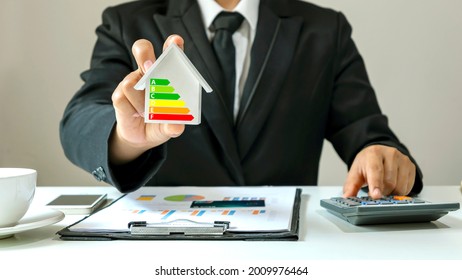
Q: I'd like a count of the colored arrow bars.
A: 6